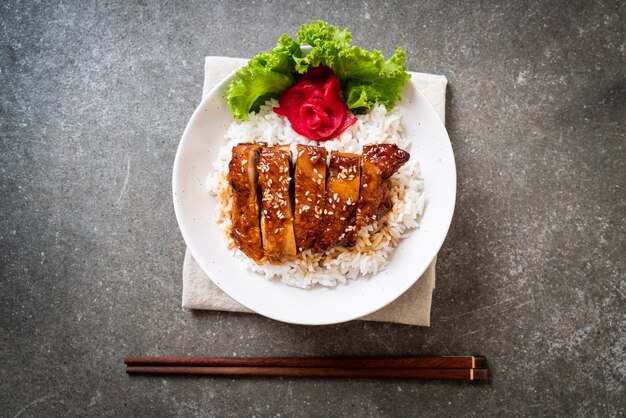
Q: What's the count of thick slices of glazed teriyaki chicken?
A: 5